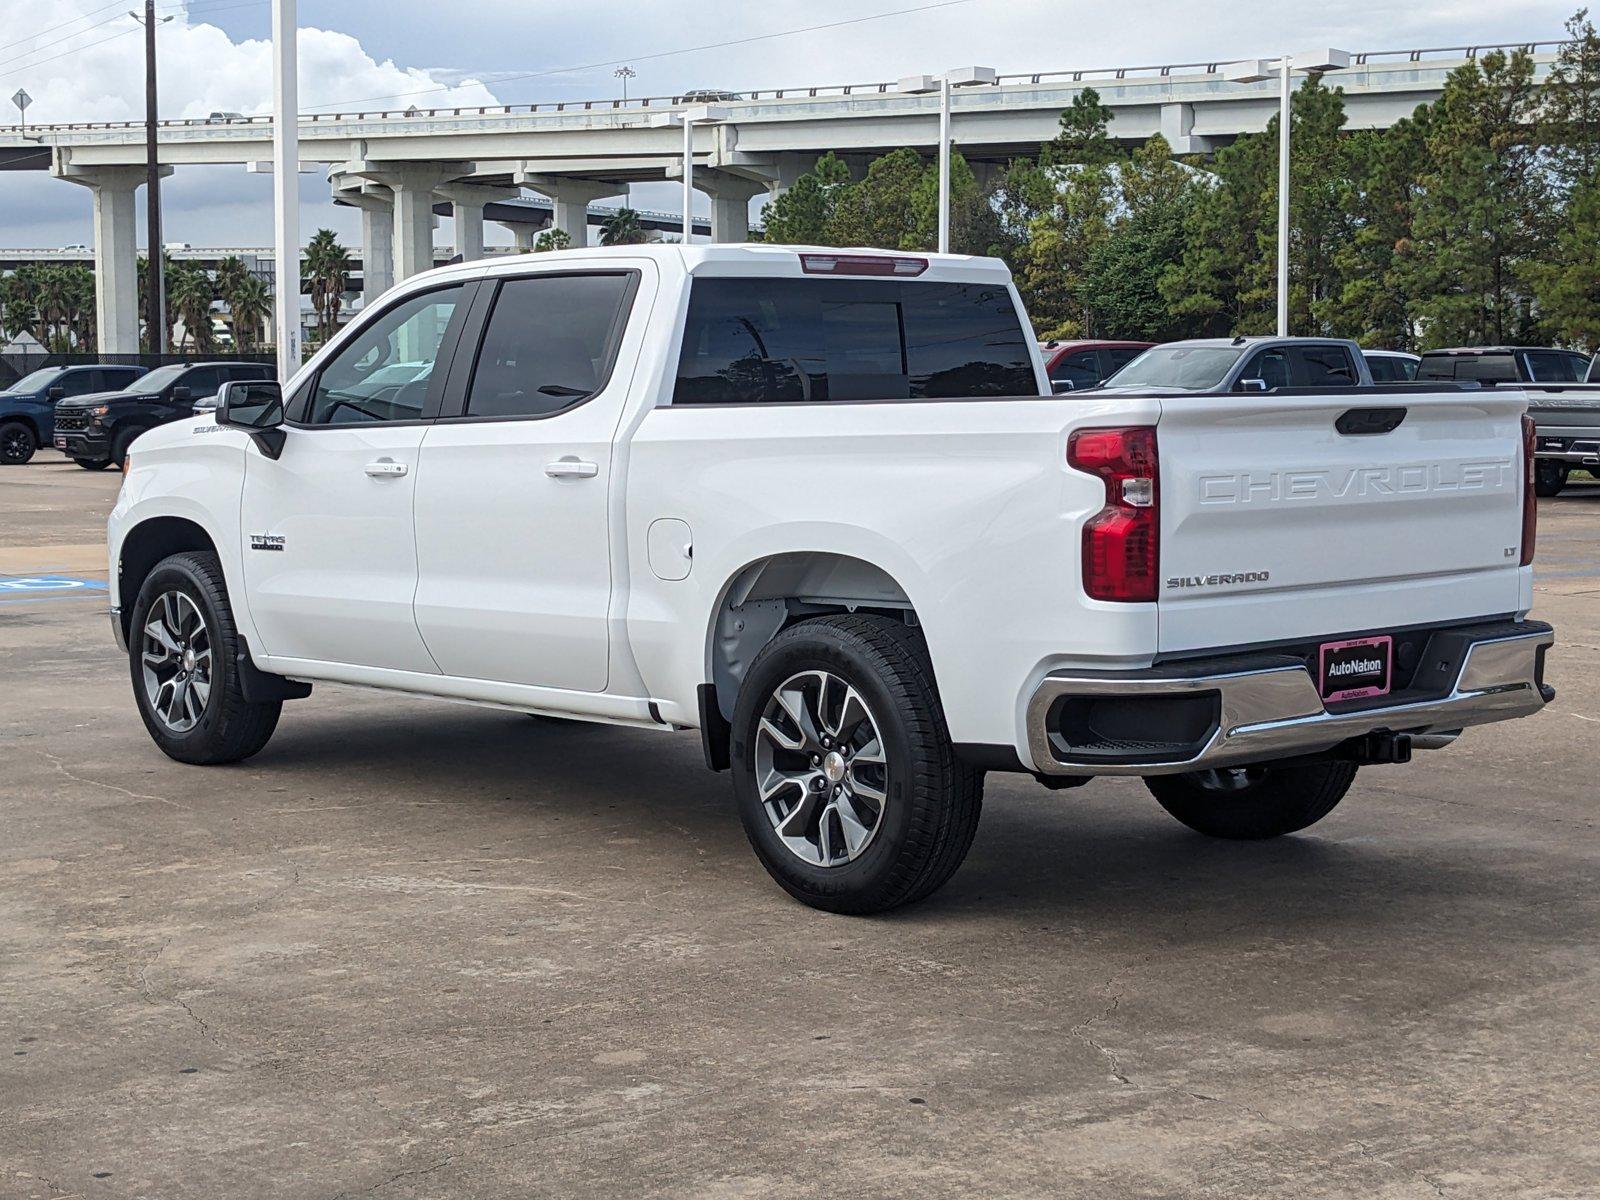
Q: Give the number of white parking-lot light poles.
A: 4